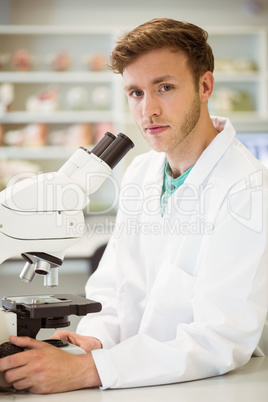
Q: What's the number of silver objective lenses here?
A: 3